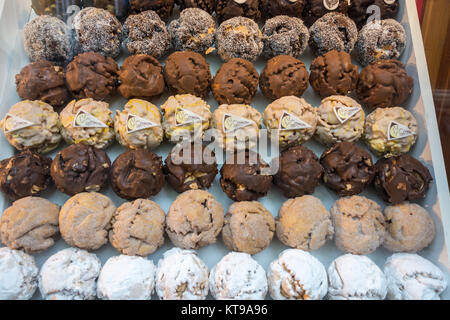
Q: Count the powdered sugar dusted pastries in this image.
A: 8